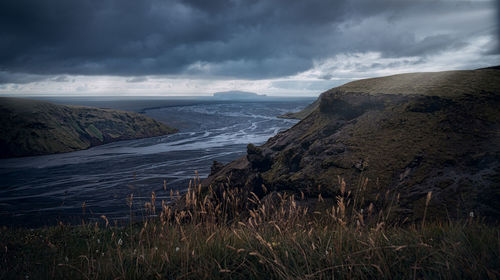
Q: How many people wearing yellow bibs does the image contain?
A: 0